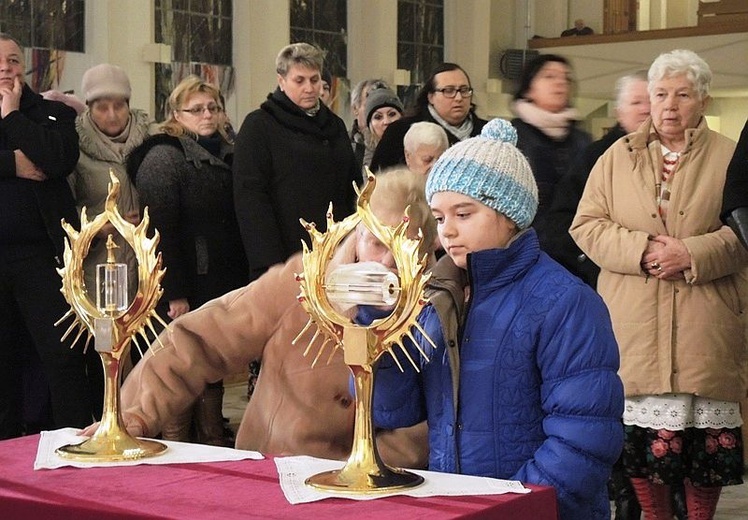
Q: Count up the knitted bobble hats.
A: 1